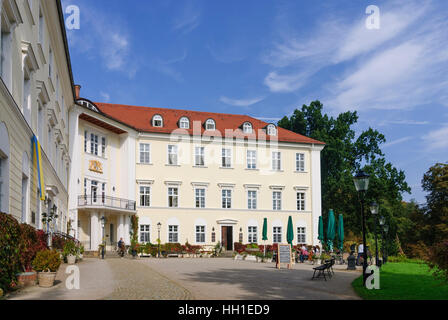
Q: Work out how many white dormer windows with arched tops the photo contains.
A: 5